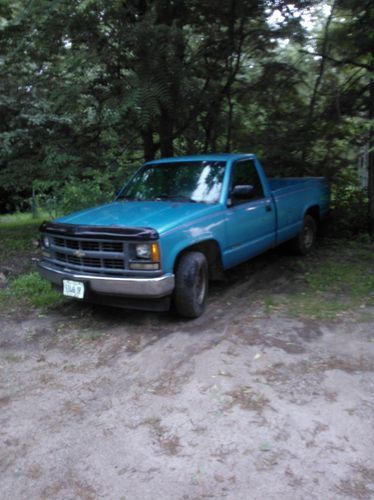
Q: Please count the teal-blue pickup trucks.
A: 1